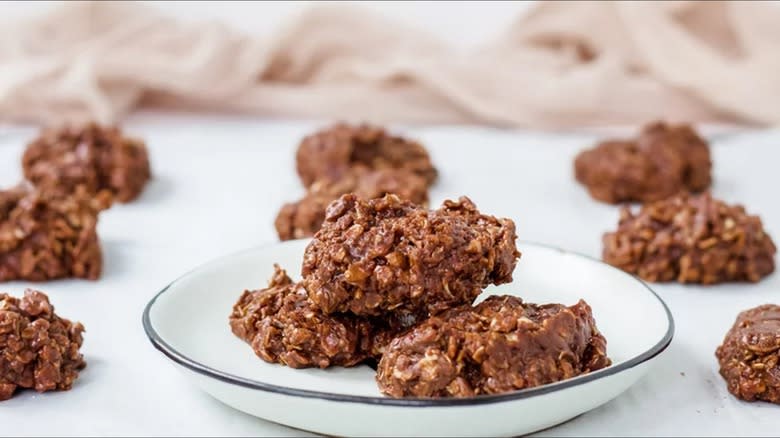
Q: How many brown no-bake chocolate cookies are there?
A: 11